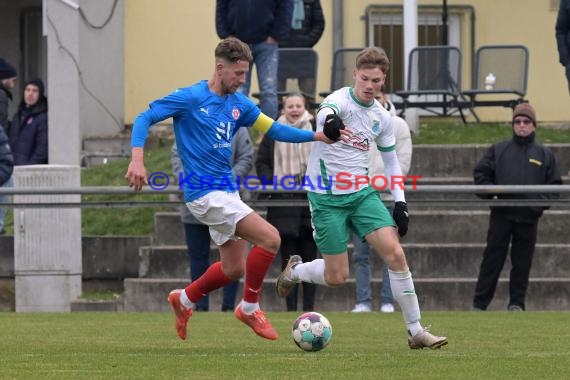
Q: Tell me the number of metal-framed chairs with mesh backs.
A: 4